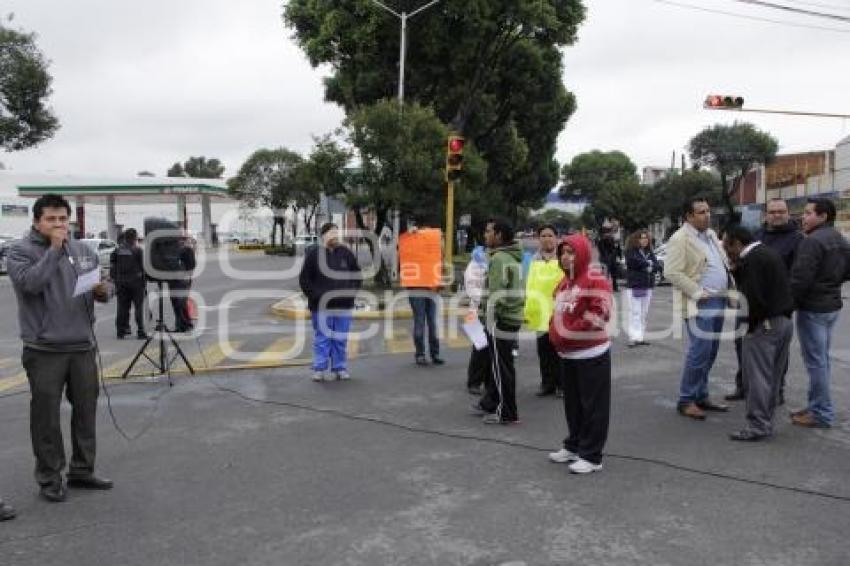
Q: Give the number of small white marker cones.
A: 0